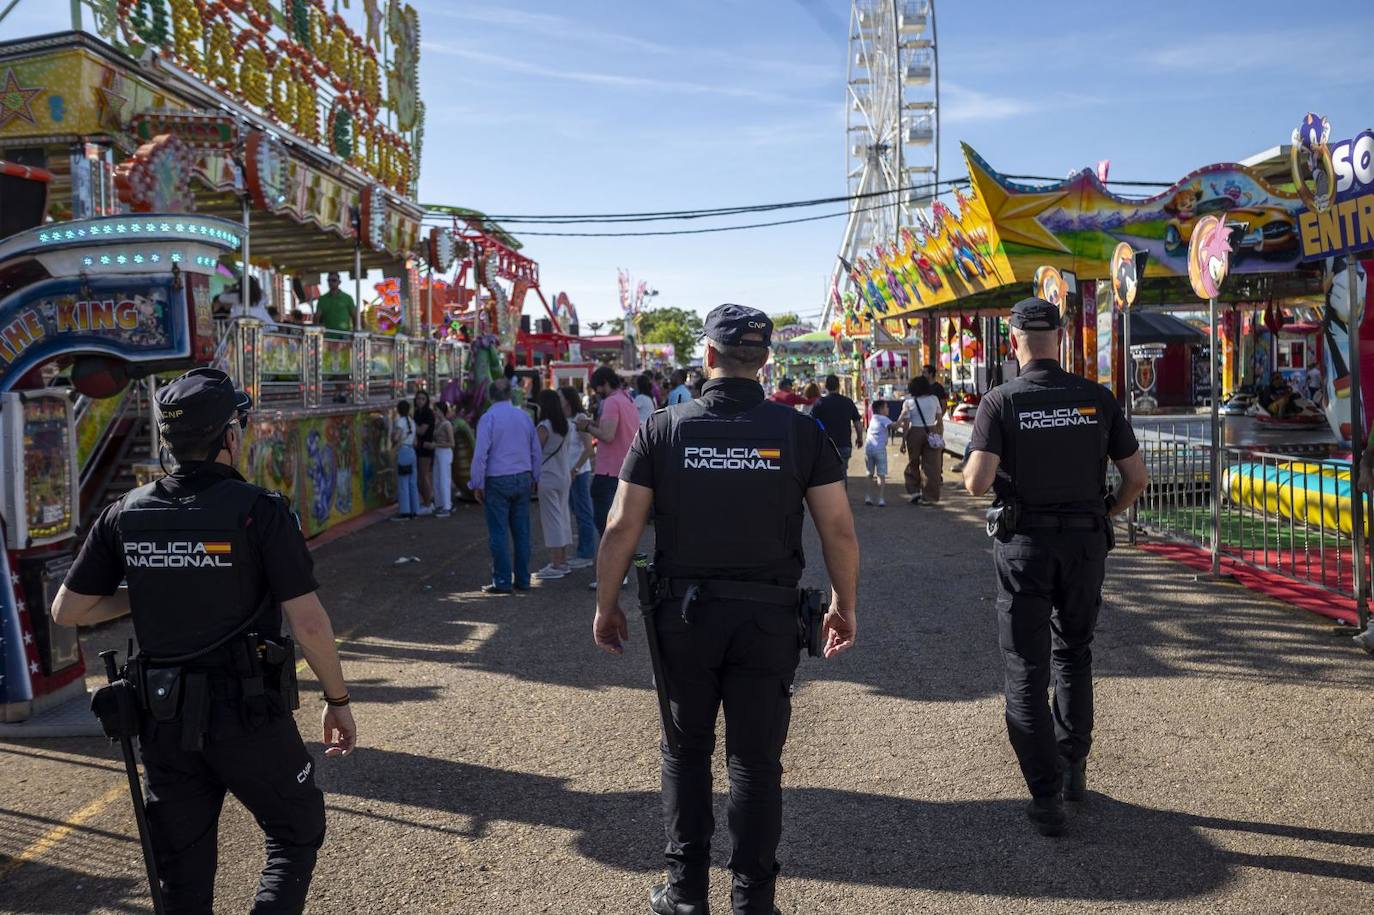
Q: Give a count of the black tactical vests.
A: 3